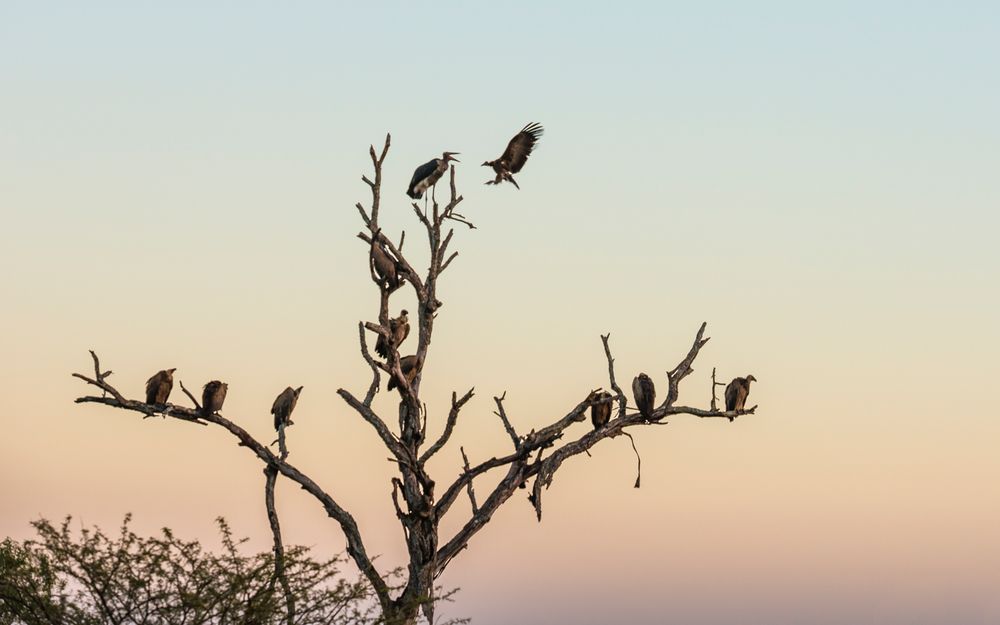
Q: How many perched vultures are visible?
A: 9